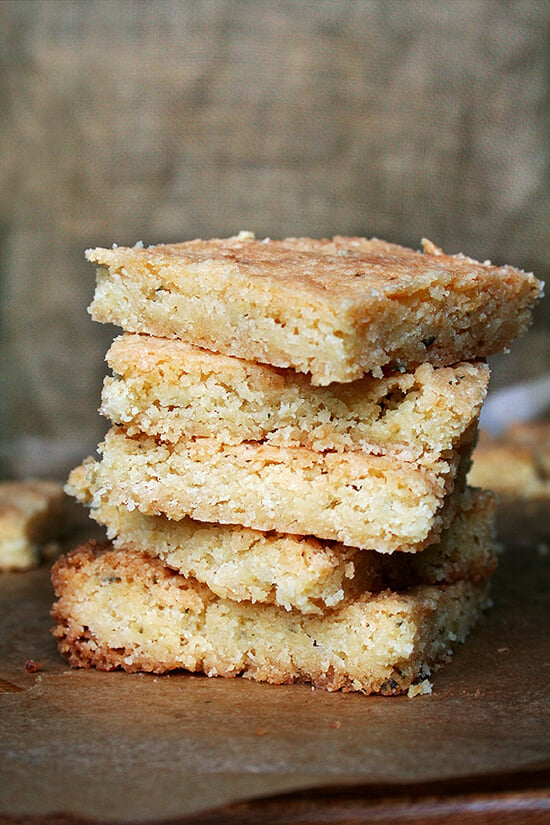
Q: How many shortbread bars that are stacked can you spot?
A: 5